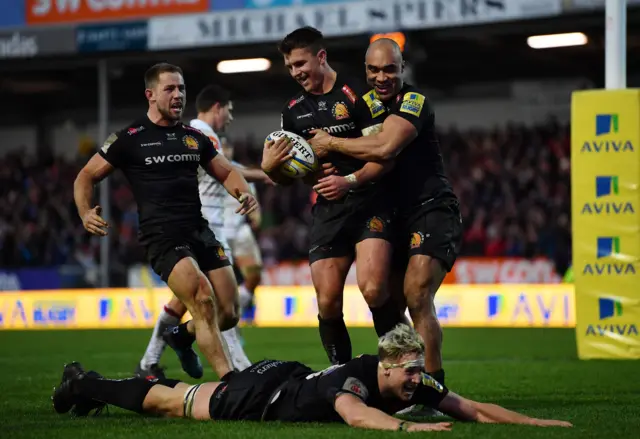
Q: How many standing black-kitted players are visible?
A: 3